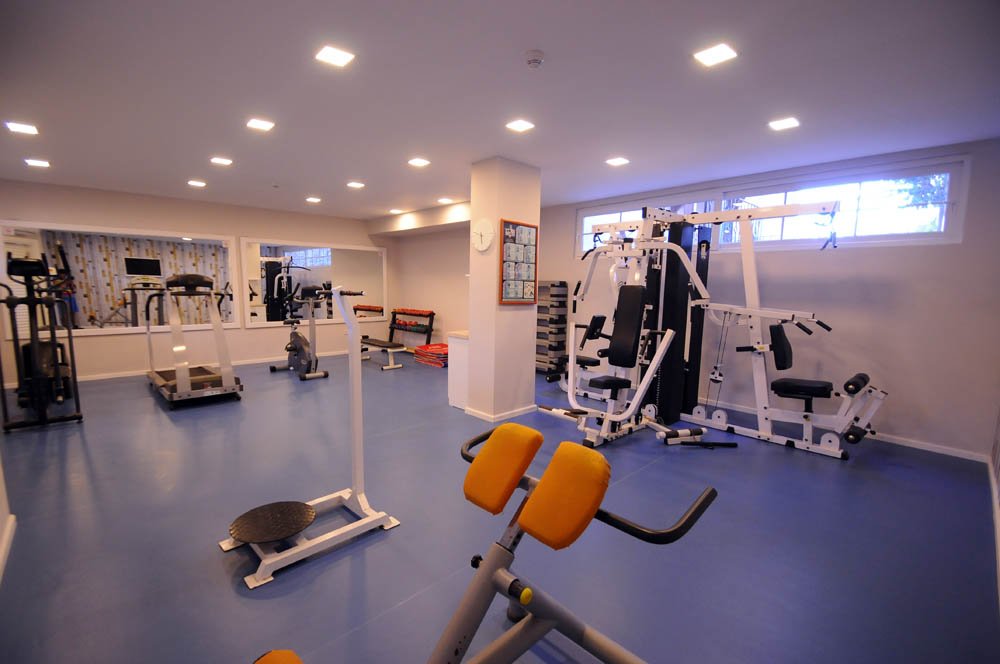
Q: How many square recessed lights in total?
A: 15